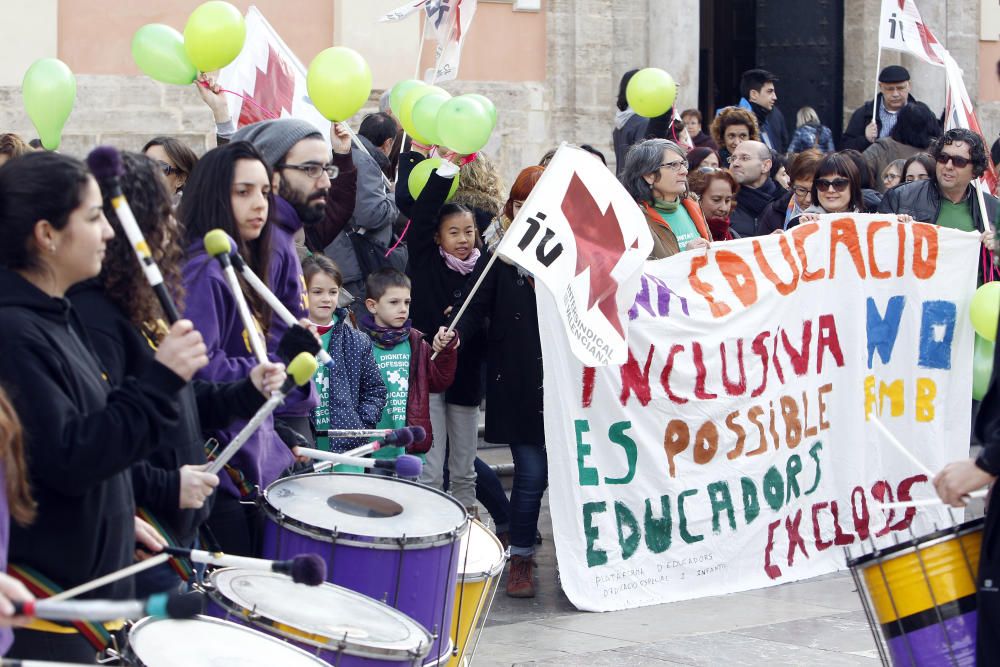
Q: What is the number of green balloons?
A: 13